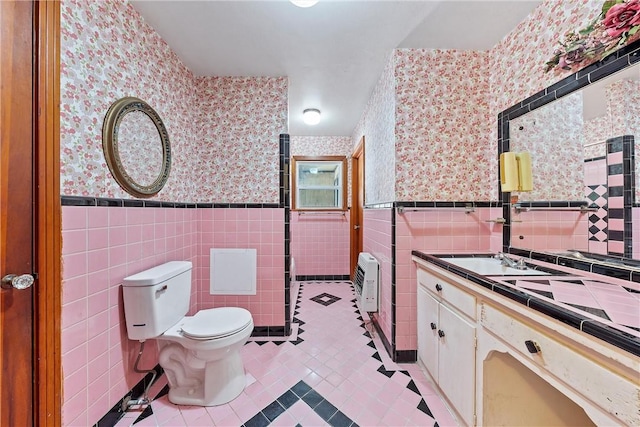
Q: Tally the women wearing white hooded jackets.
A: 0